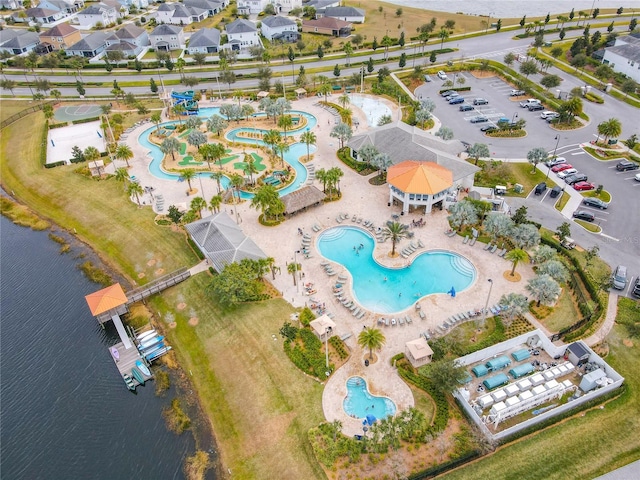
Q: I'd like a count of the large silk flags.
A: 0